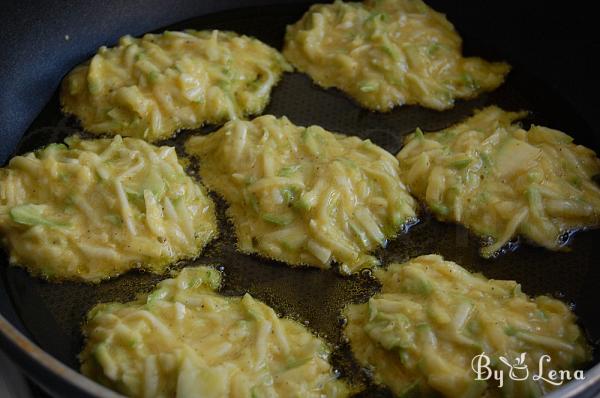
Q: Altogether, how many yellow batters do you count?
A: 7